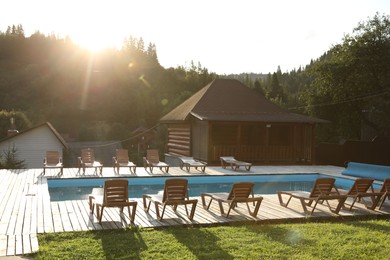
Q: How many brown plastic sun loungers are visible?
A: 12